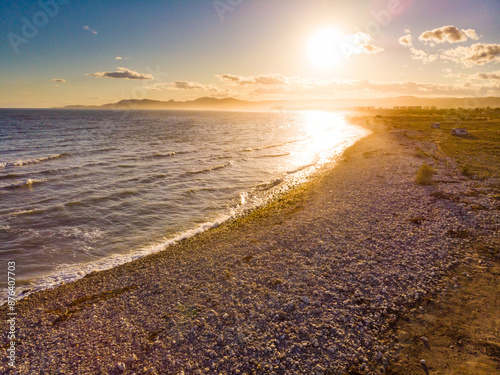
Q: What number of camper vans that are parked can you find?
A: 2